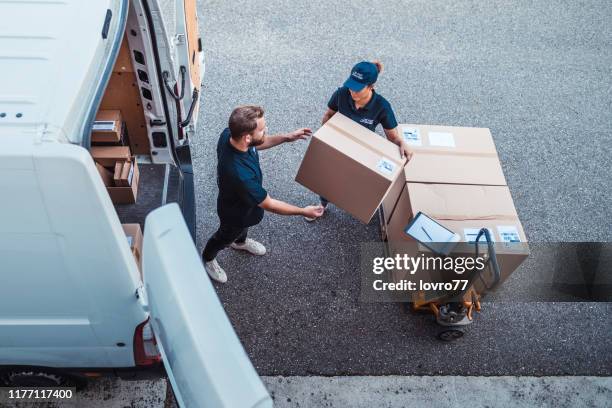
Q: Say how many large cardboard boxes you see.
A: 3